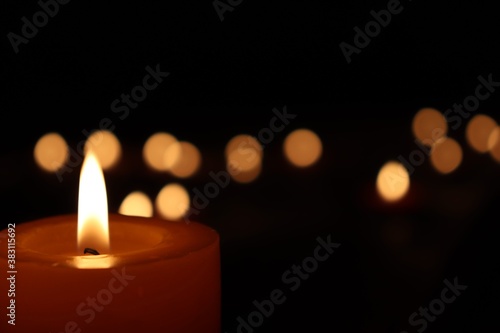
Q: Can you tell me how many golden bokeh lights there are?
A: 14